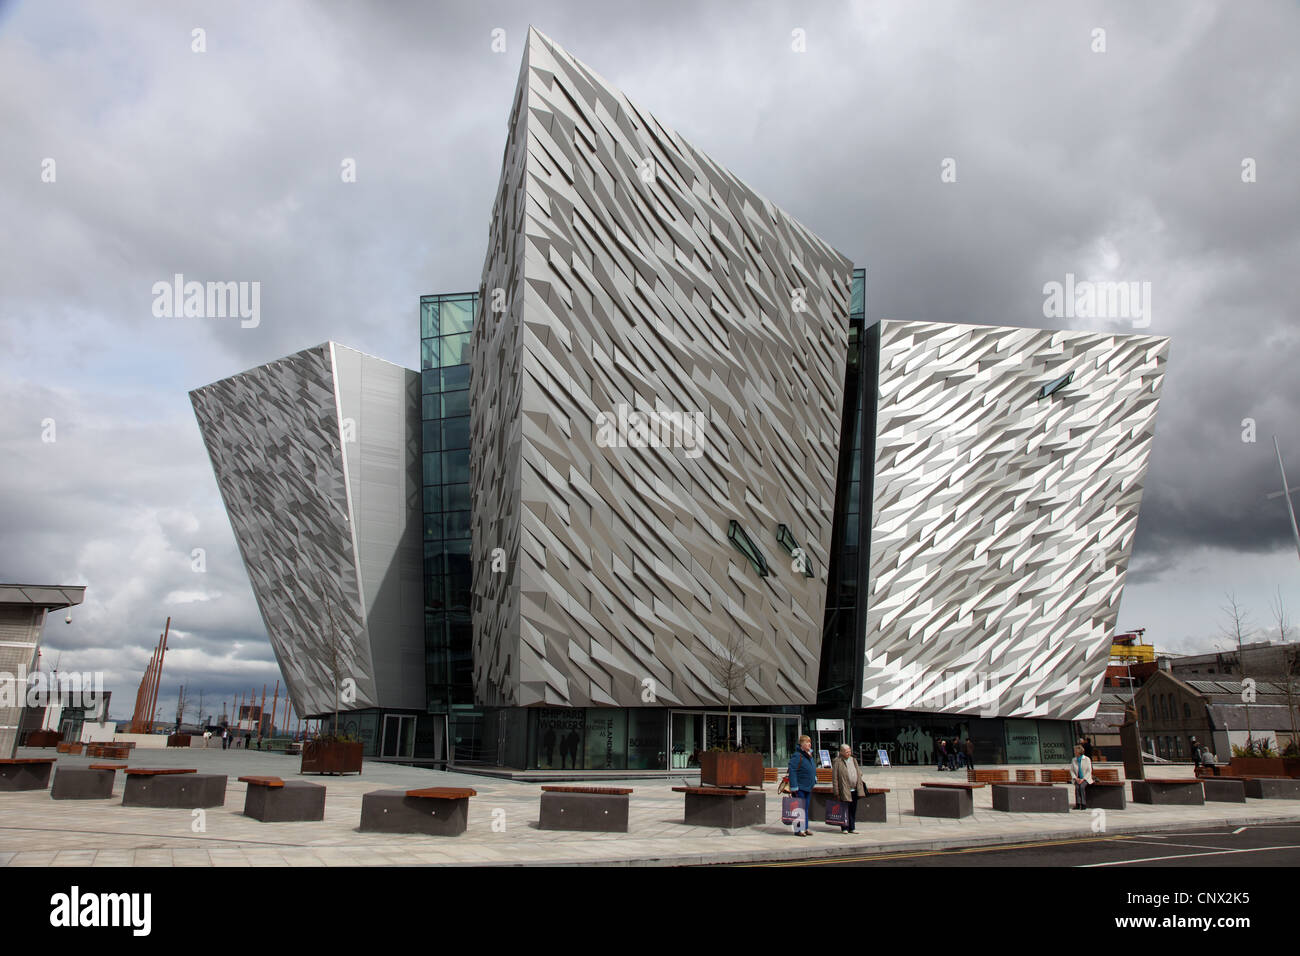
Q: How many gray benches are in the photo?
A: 14